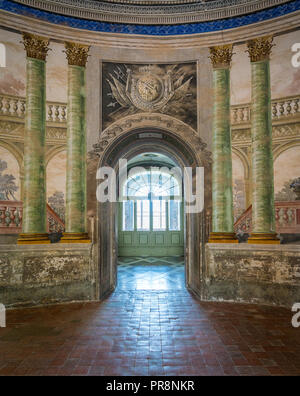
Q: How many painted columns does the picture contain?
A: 4